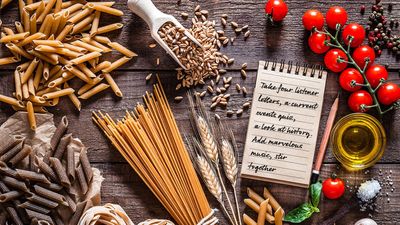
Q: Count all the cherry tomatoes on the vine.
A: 10